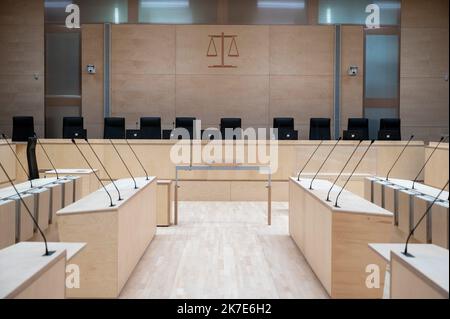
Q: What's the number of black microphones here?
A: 14